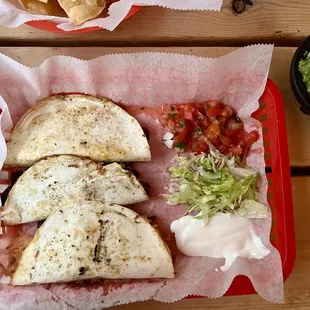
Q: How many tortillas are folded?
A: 3